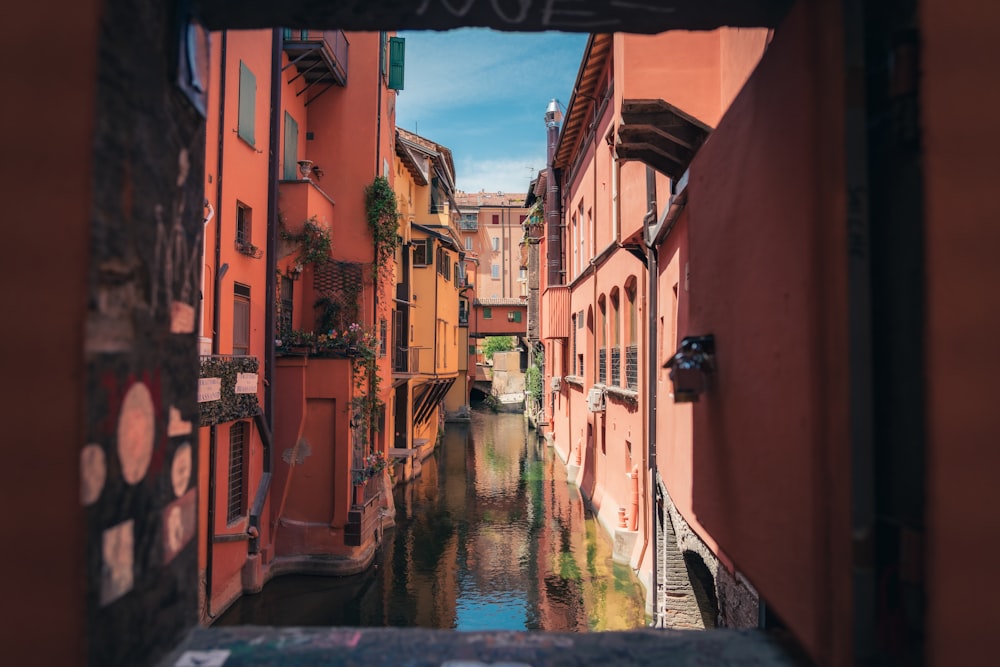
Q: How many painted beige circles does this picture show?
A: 3